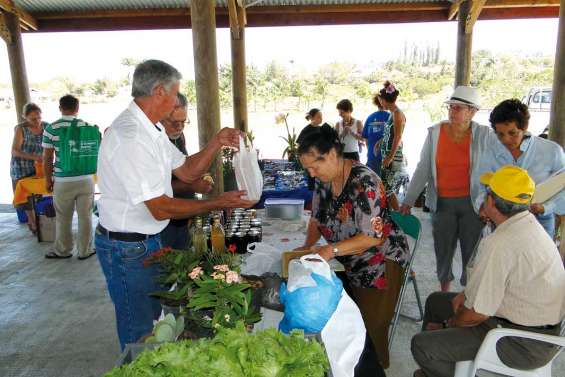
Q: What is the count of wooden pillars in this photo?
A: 5